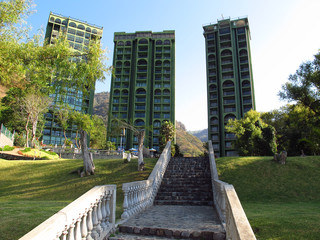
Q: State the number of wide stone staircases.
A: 1